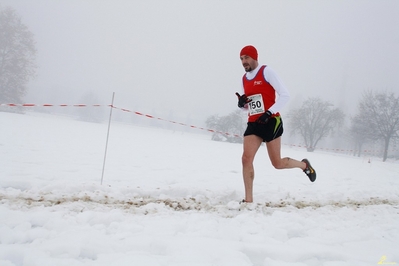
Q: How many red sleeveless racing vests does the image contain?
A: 1